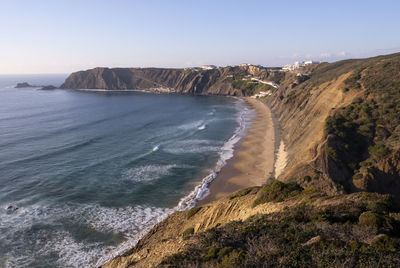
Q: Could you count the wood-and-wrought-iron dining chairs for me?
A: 0